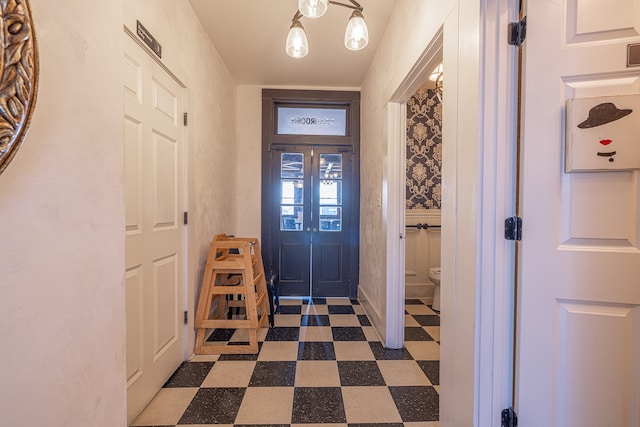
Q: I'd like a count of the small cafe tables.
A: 0